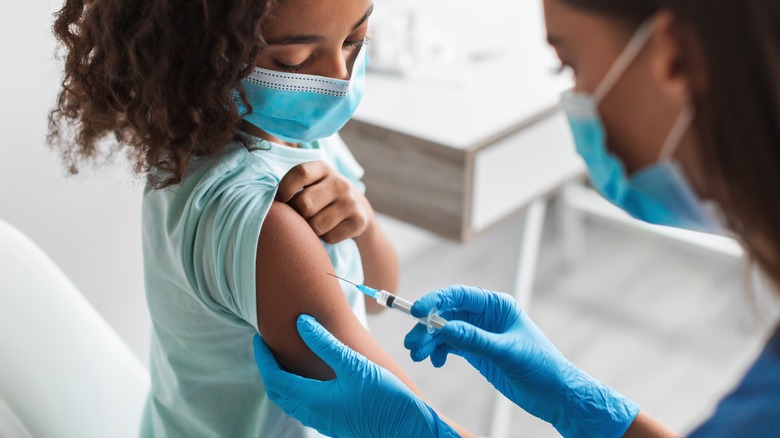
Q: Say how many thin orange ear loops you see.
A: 0